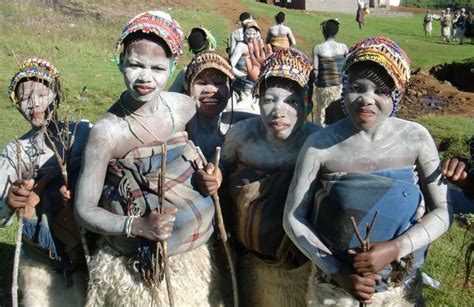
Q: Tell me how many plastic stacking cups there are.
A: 0